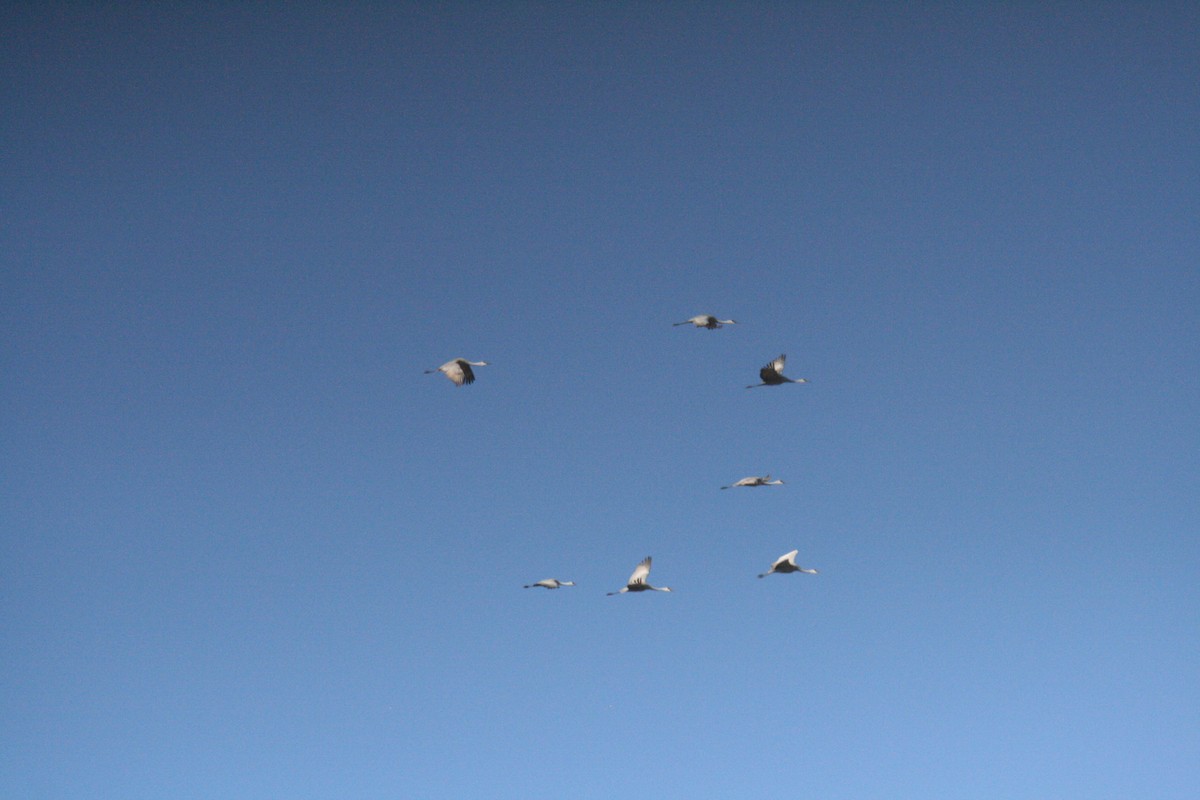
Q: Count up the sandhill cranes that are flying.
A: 7